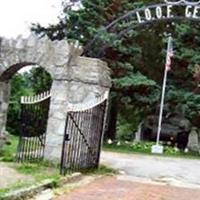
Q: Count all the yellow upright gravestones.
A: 0